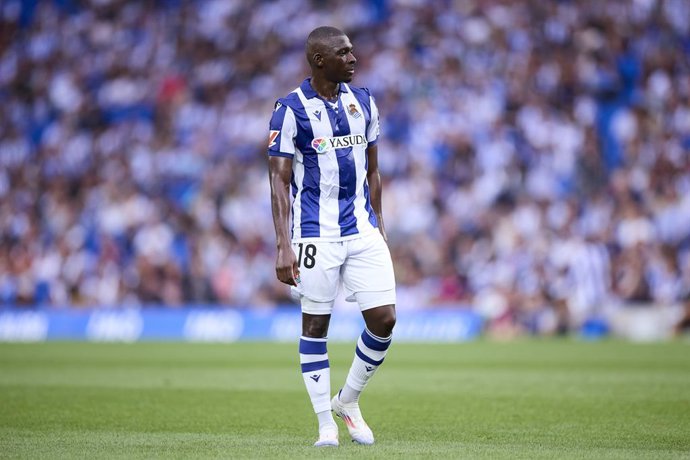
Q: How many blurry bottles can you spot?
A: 0